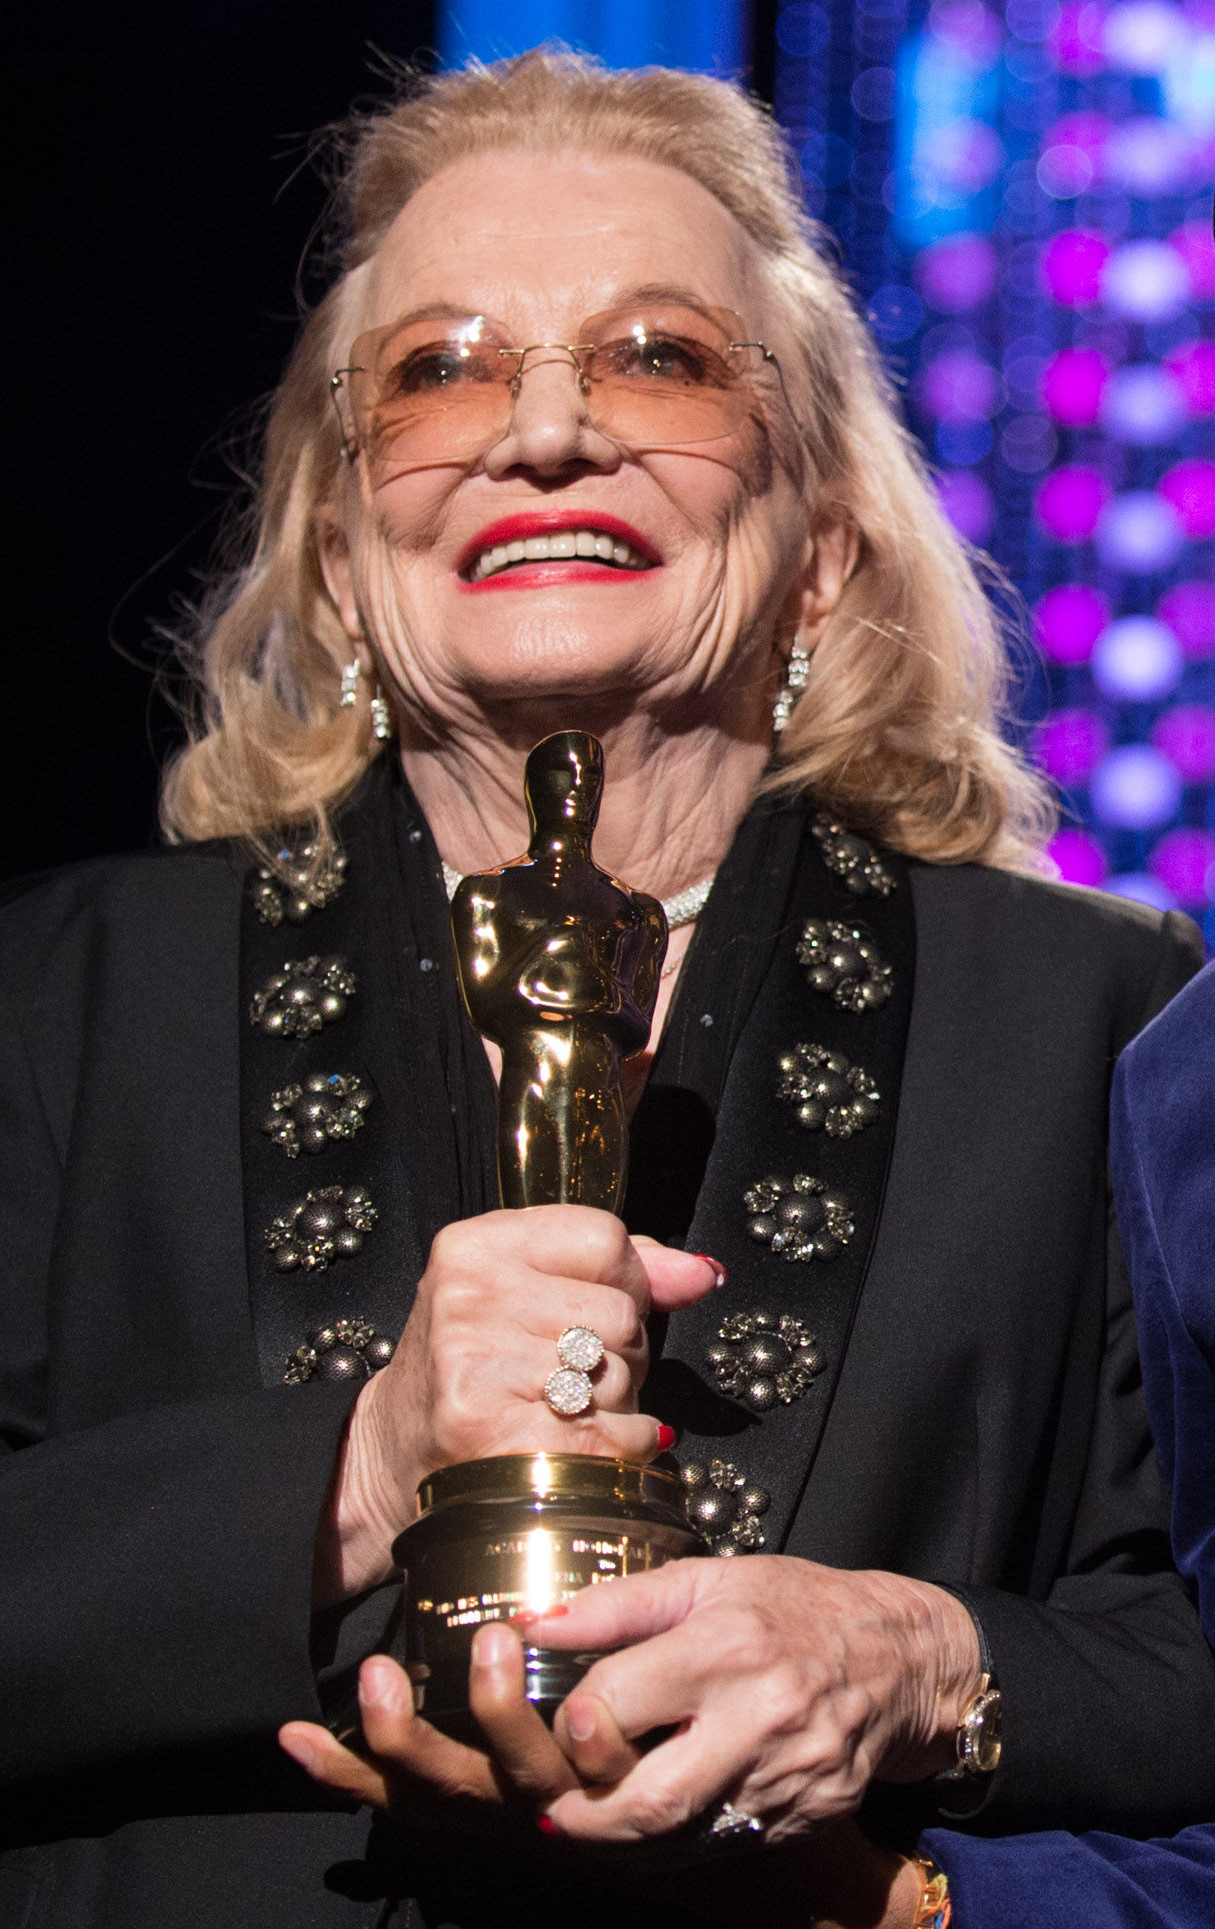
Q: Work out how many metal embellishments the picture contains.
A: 11